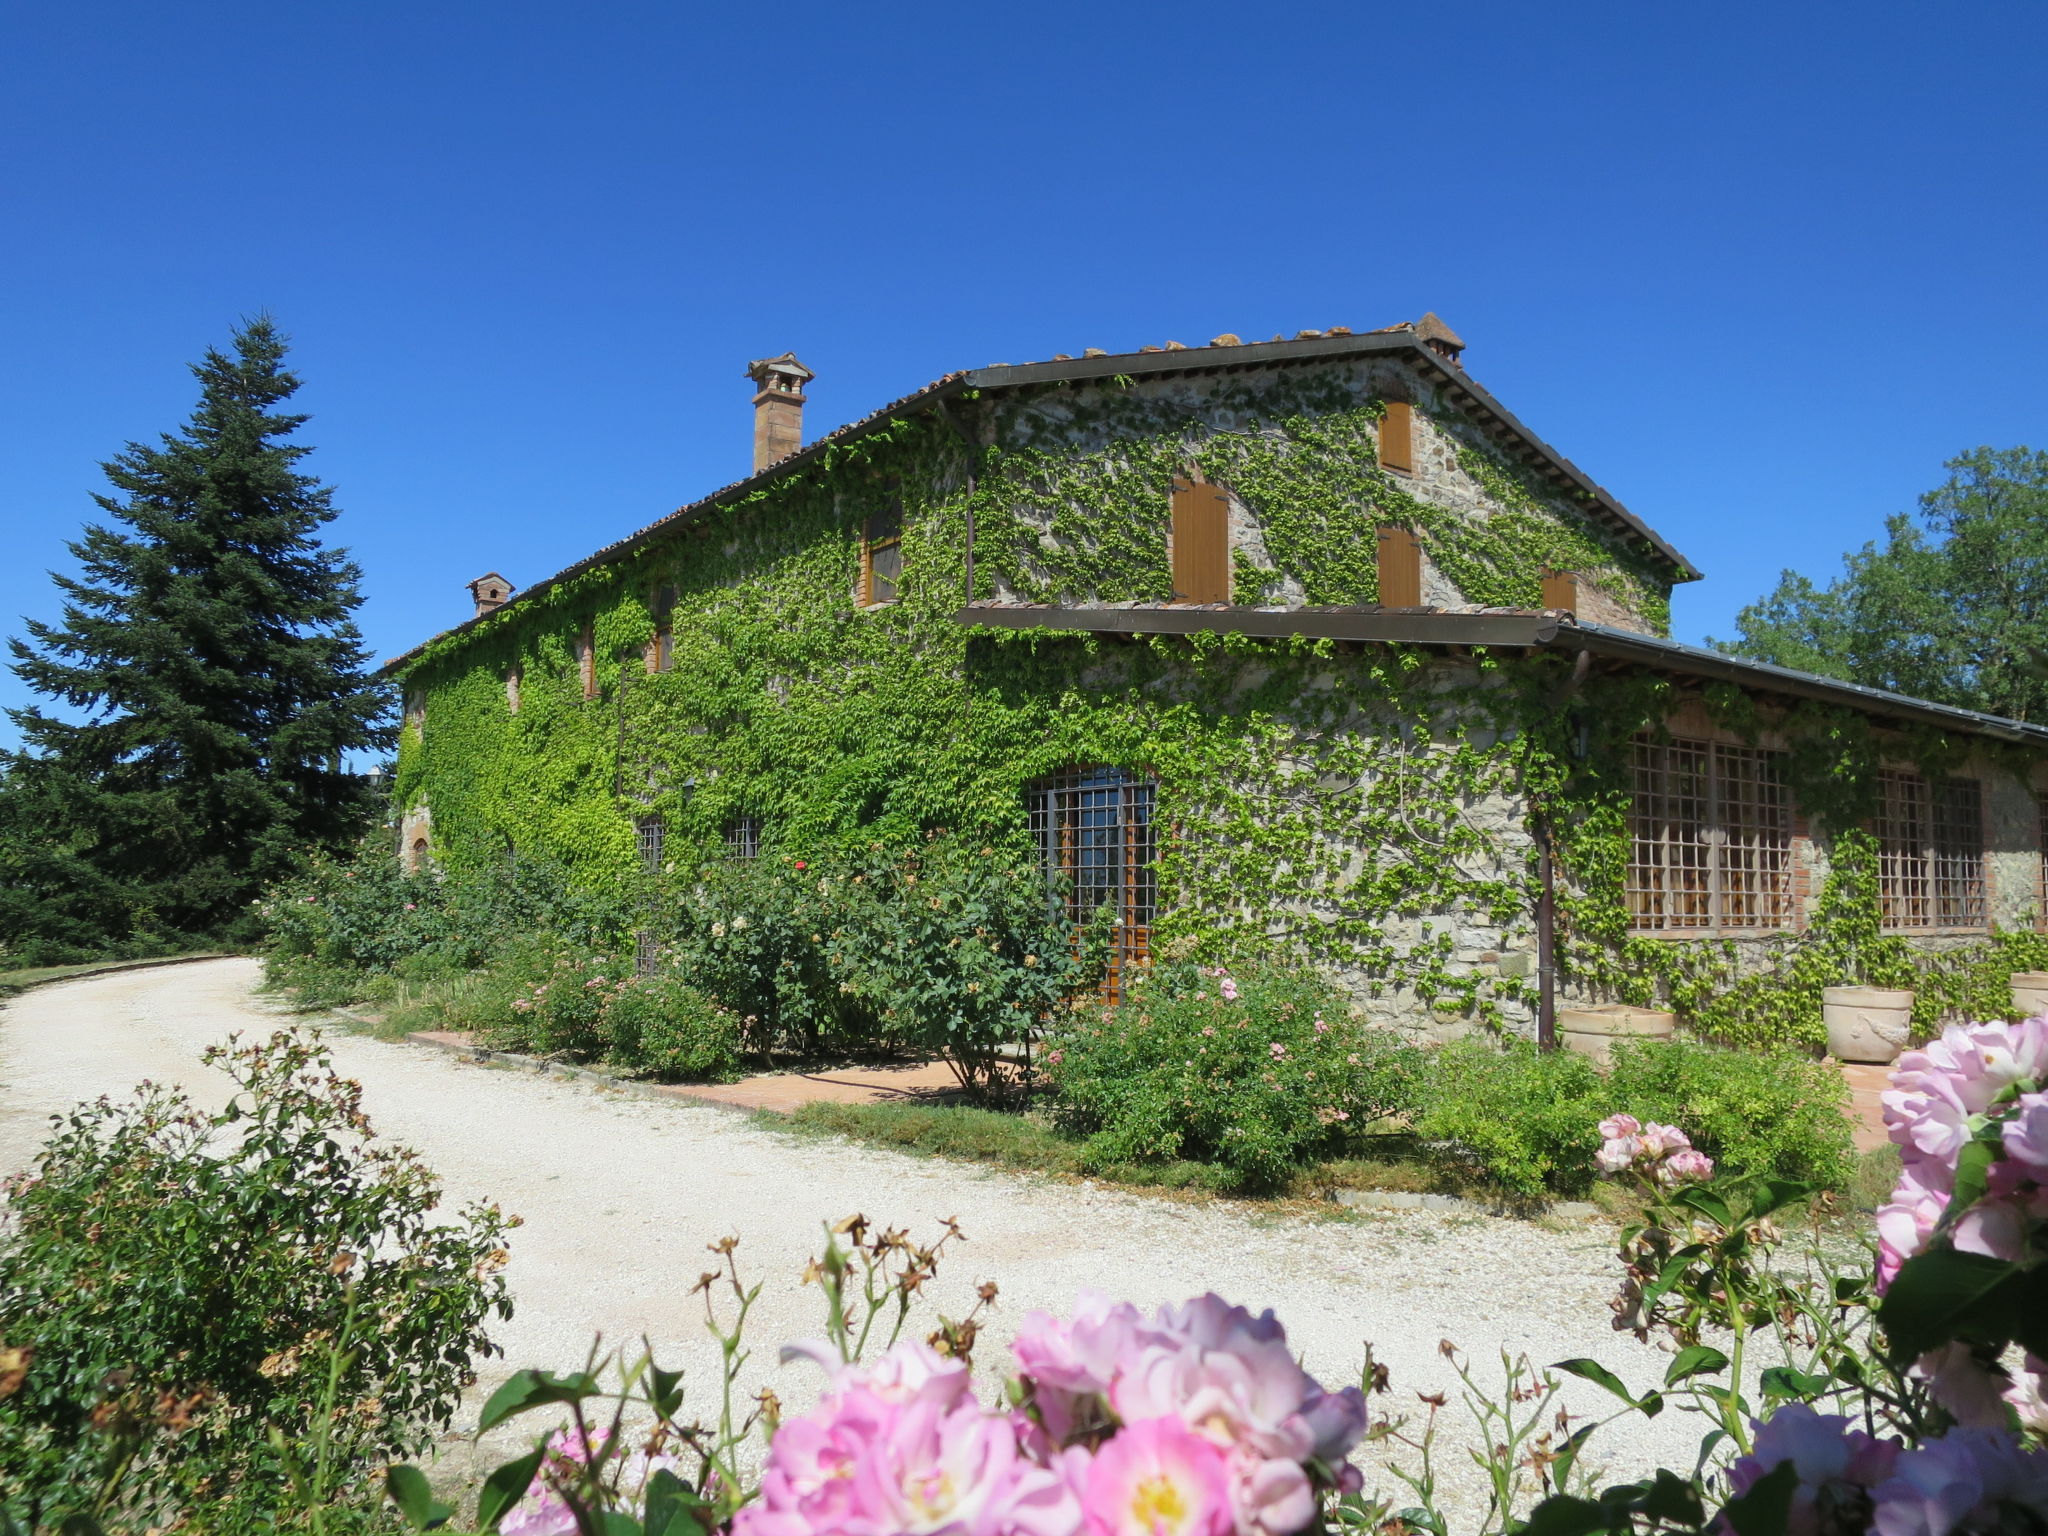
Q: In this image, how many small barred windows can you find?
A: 2